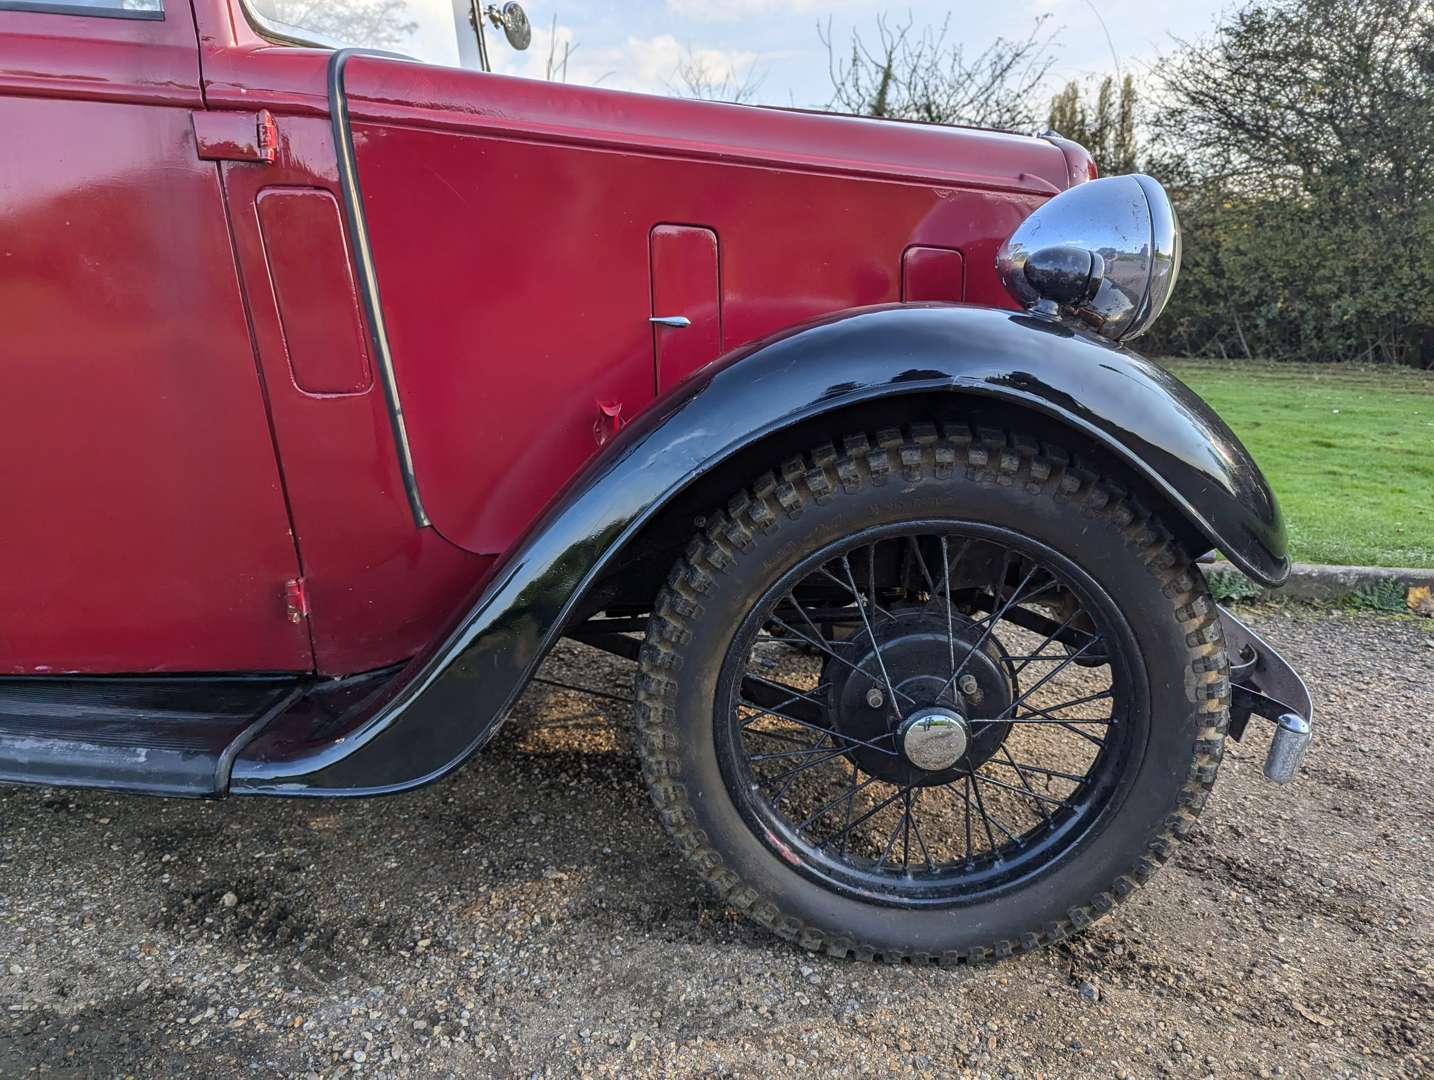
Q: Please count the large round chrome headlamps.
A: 1